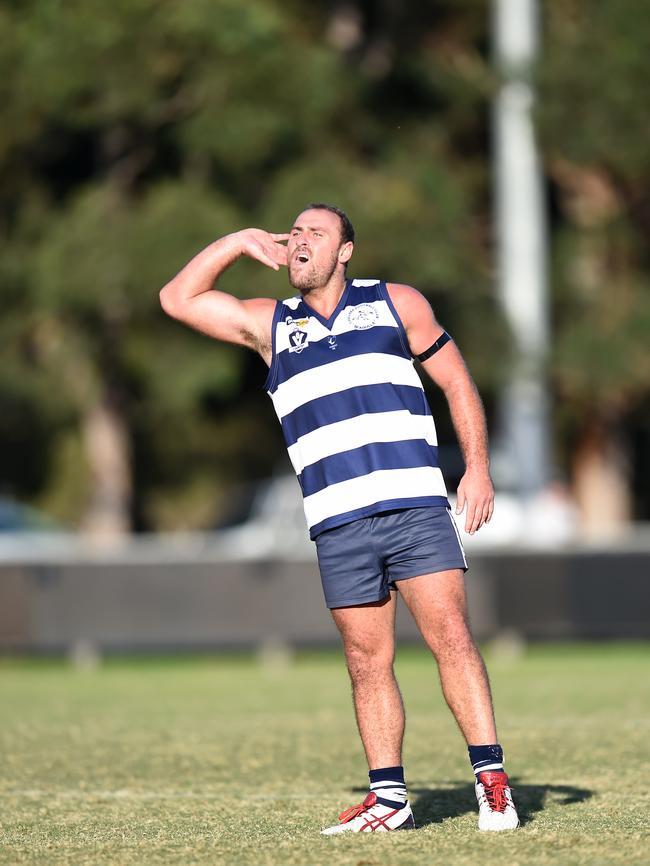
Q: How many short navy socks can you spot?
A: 2